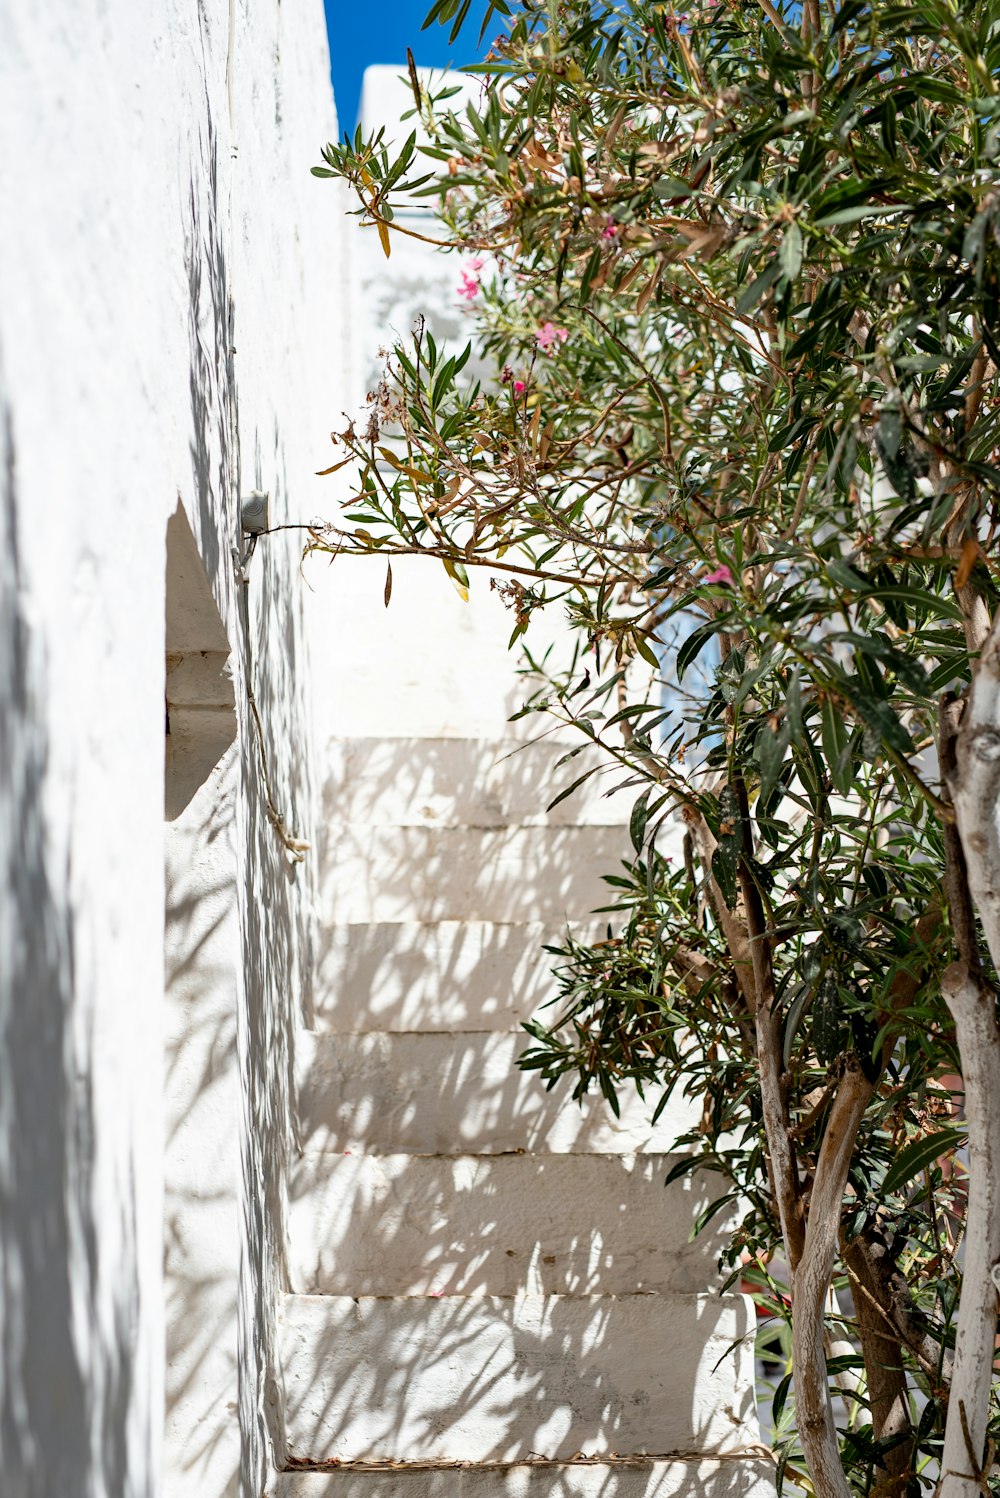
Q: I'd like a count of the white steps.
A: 7